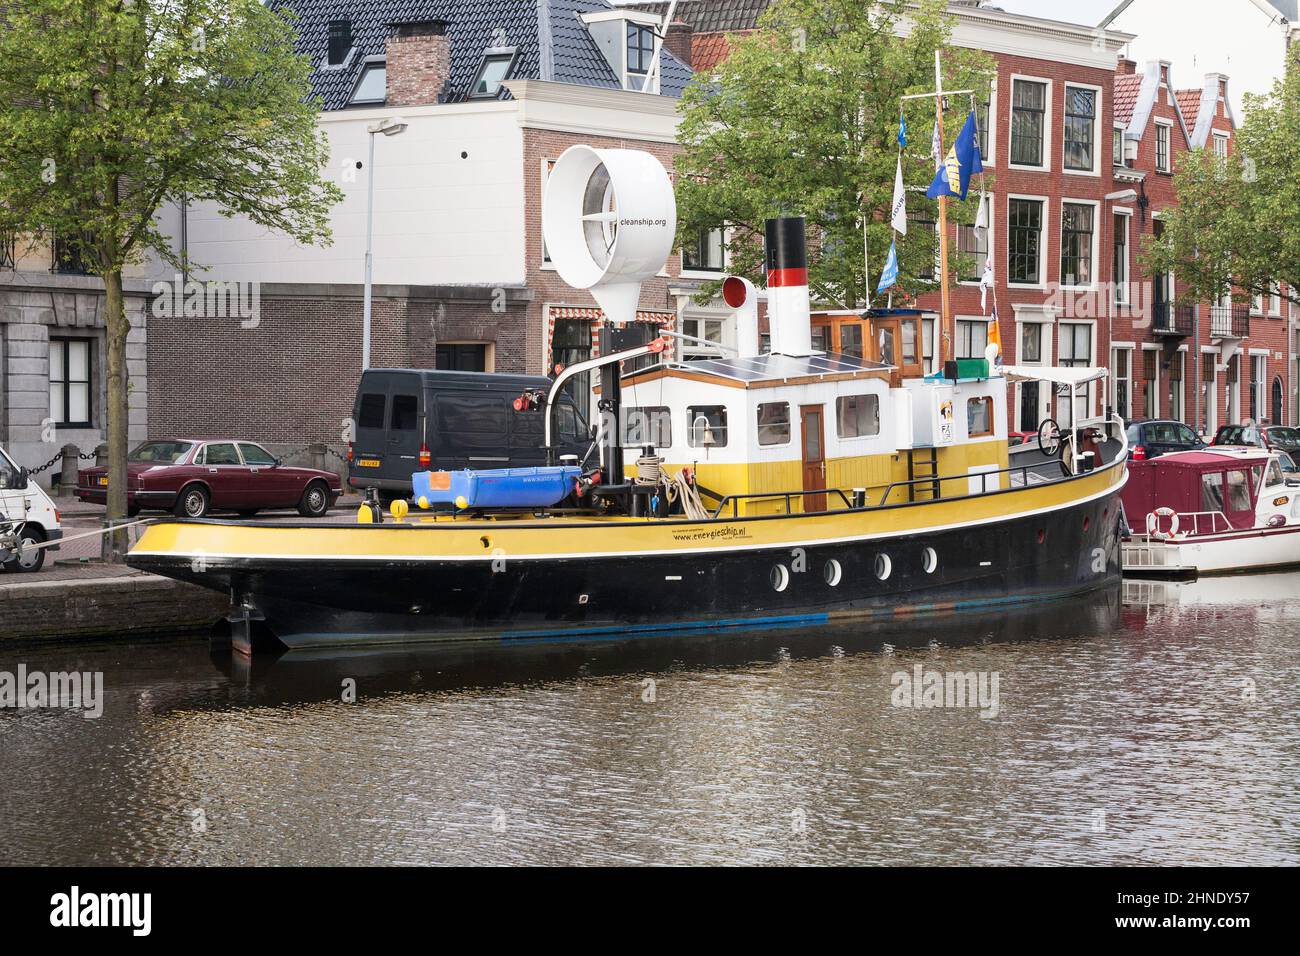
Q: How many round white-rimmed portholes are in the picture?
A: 4